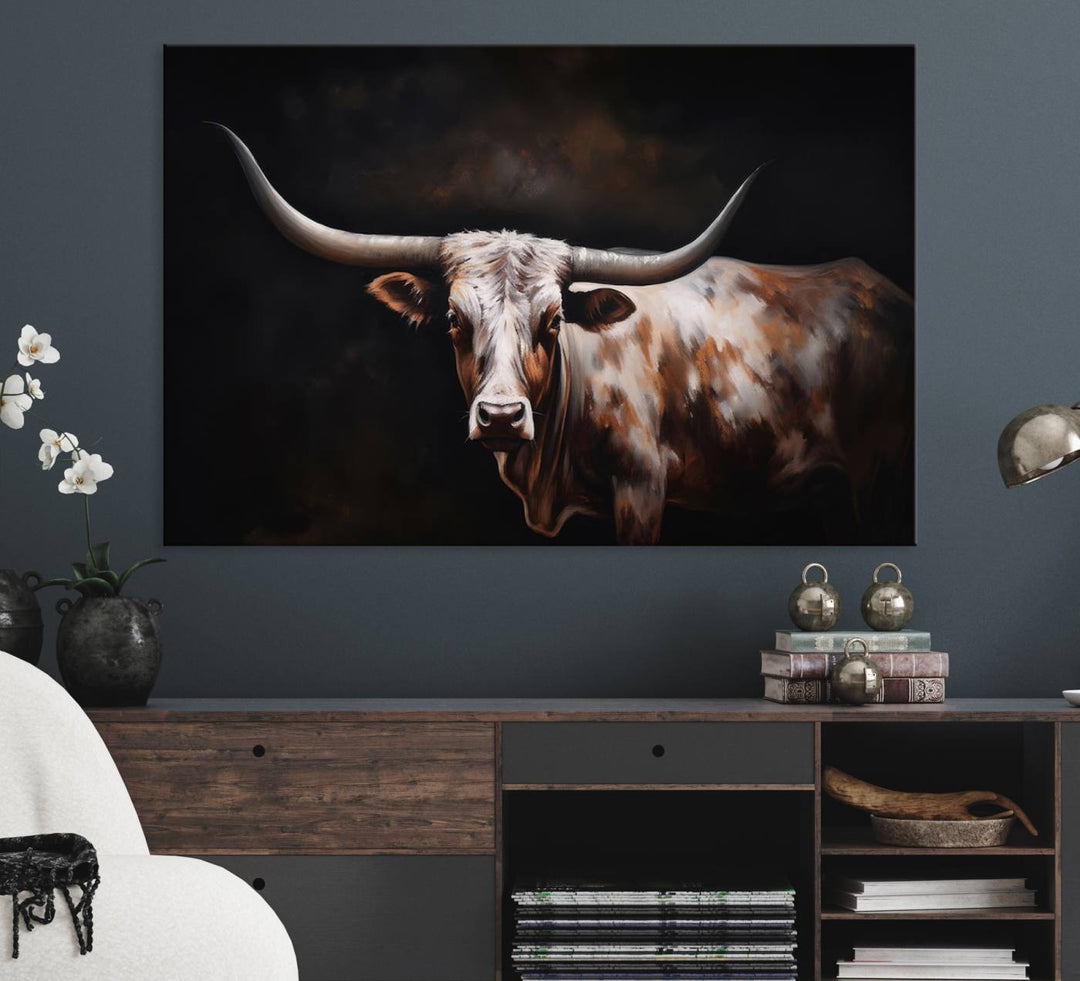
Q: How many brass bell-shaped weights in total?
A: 3